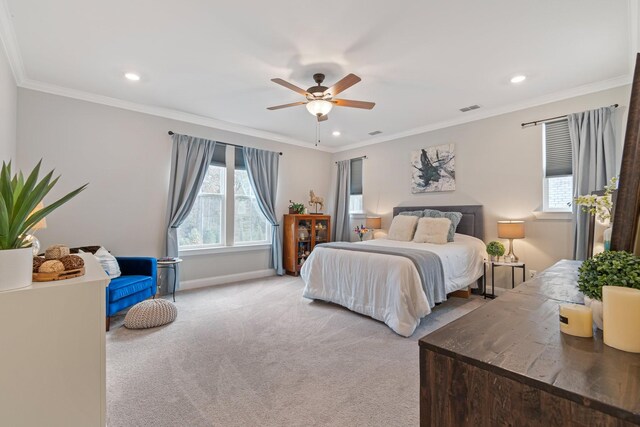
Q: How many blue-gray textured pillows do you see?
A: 2